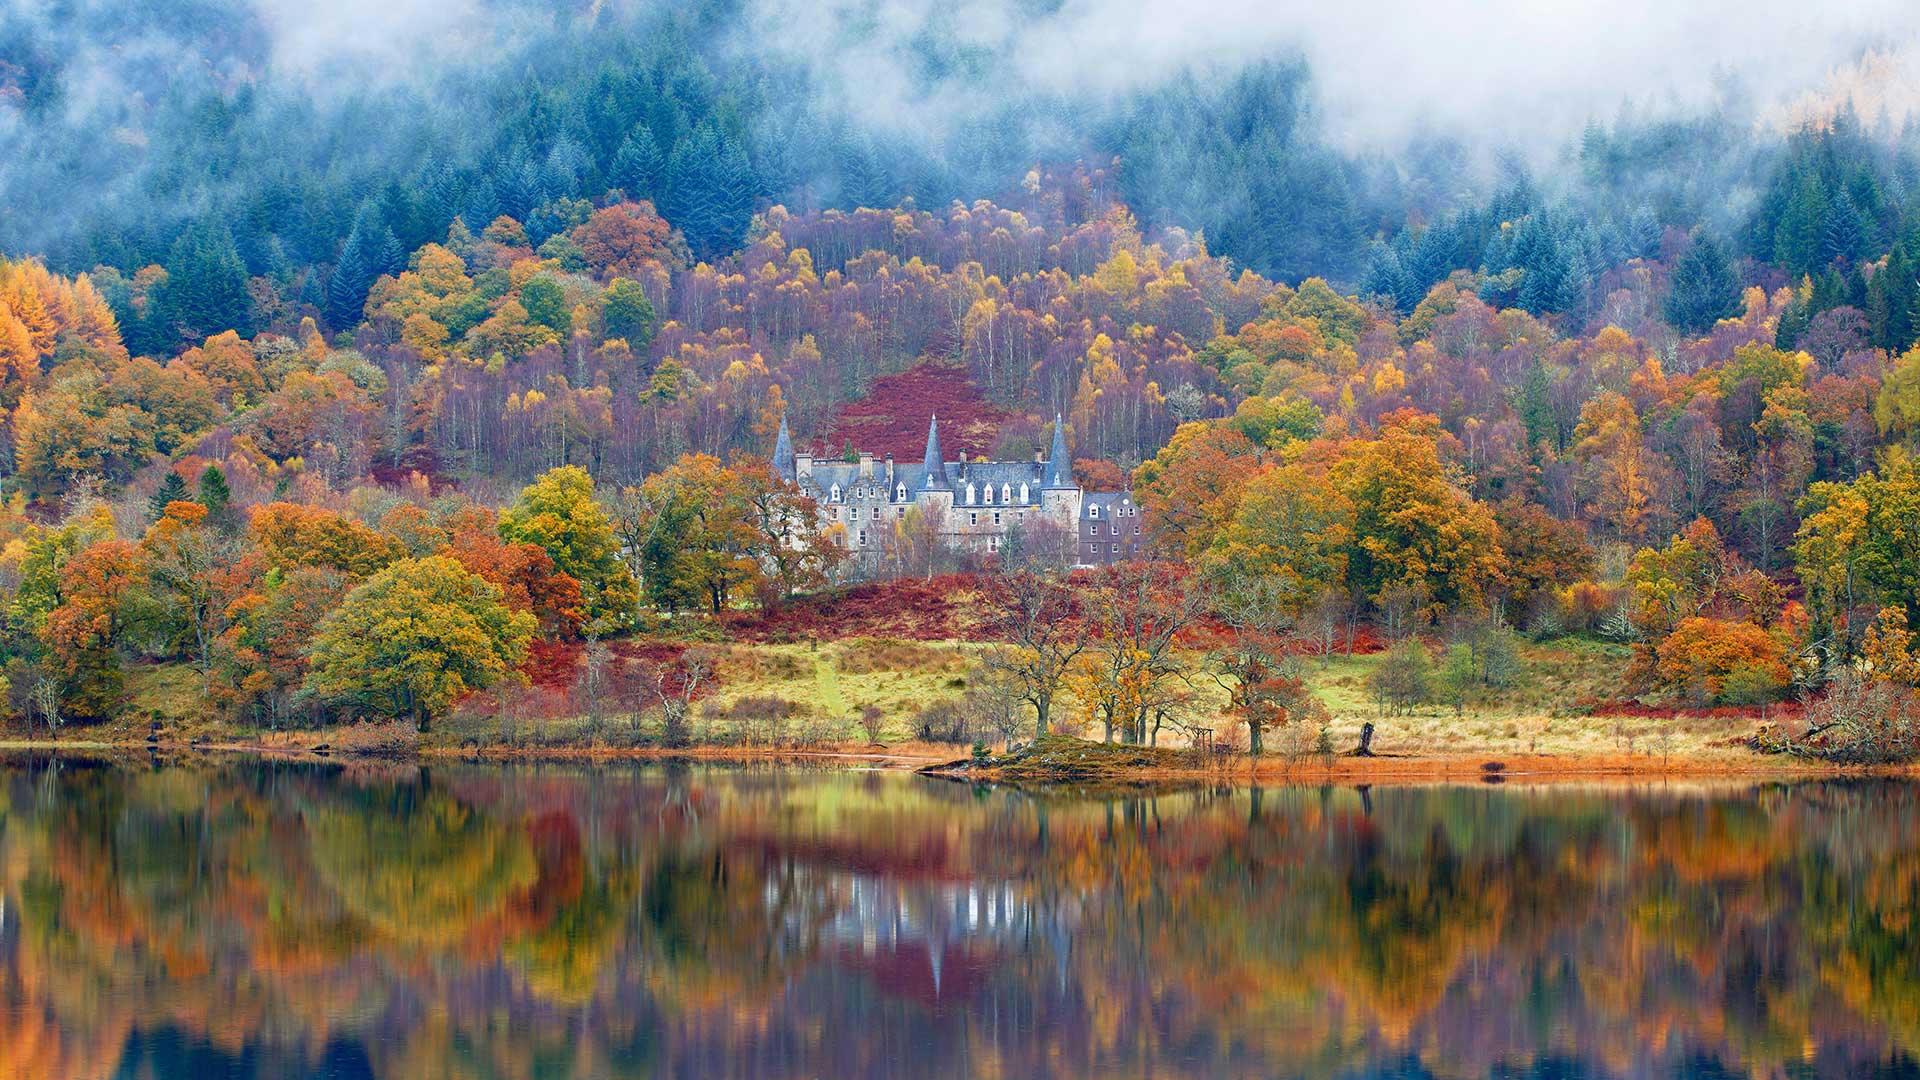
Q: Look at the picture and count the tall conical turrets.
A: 3